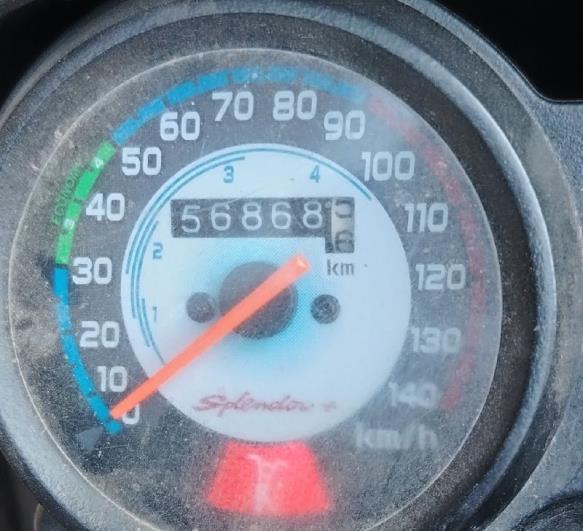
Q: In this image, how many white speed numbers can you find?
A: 15